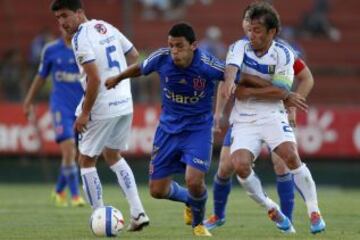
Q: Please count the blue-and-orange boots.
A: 3